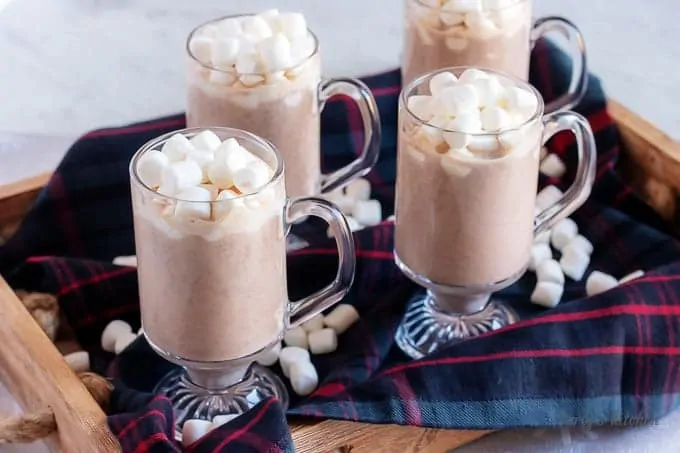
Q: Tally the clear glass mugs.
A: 4